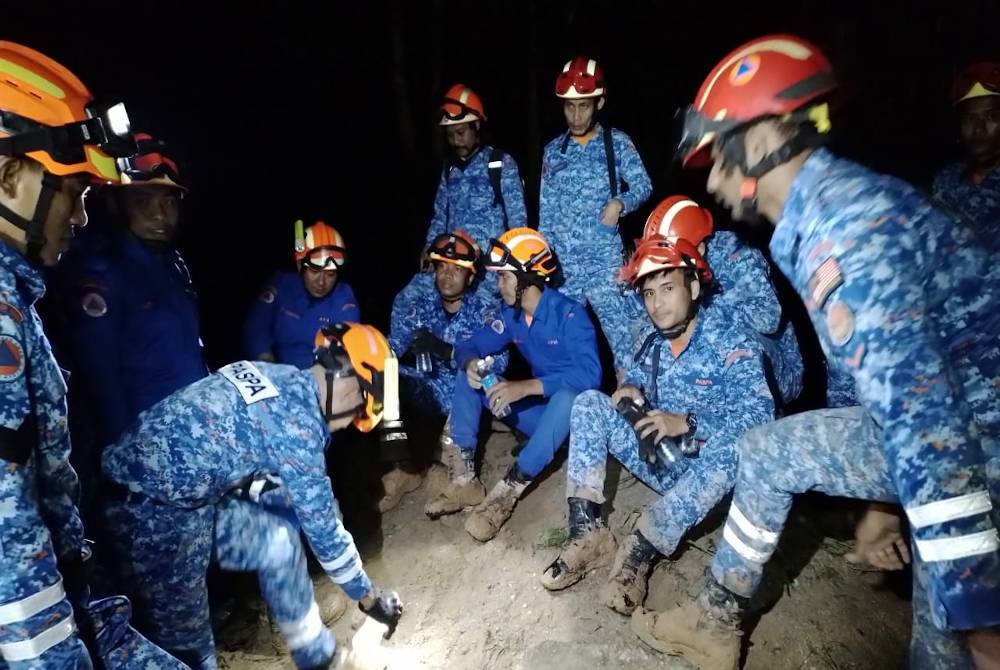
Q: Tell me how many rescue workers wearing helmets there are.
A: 12